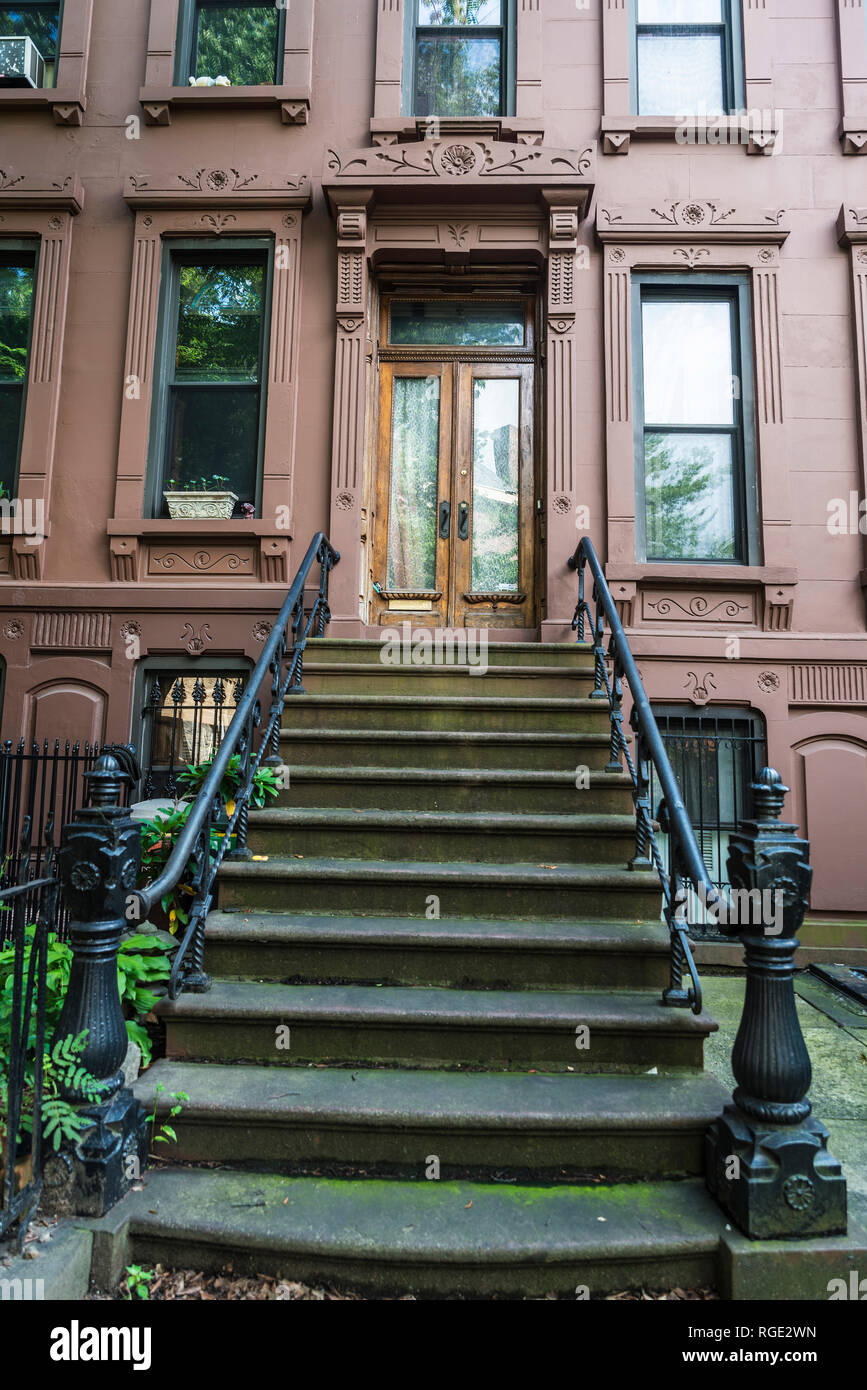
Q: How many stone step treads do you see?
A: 11